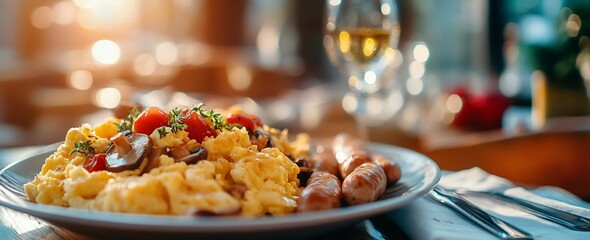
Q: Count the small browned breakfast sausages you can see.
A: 5